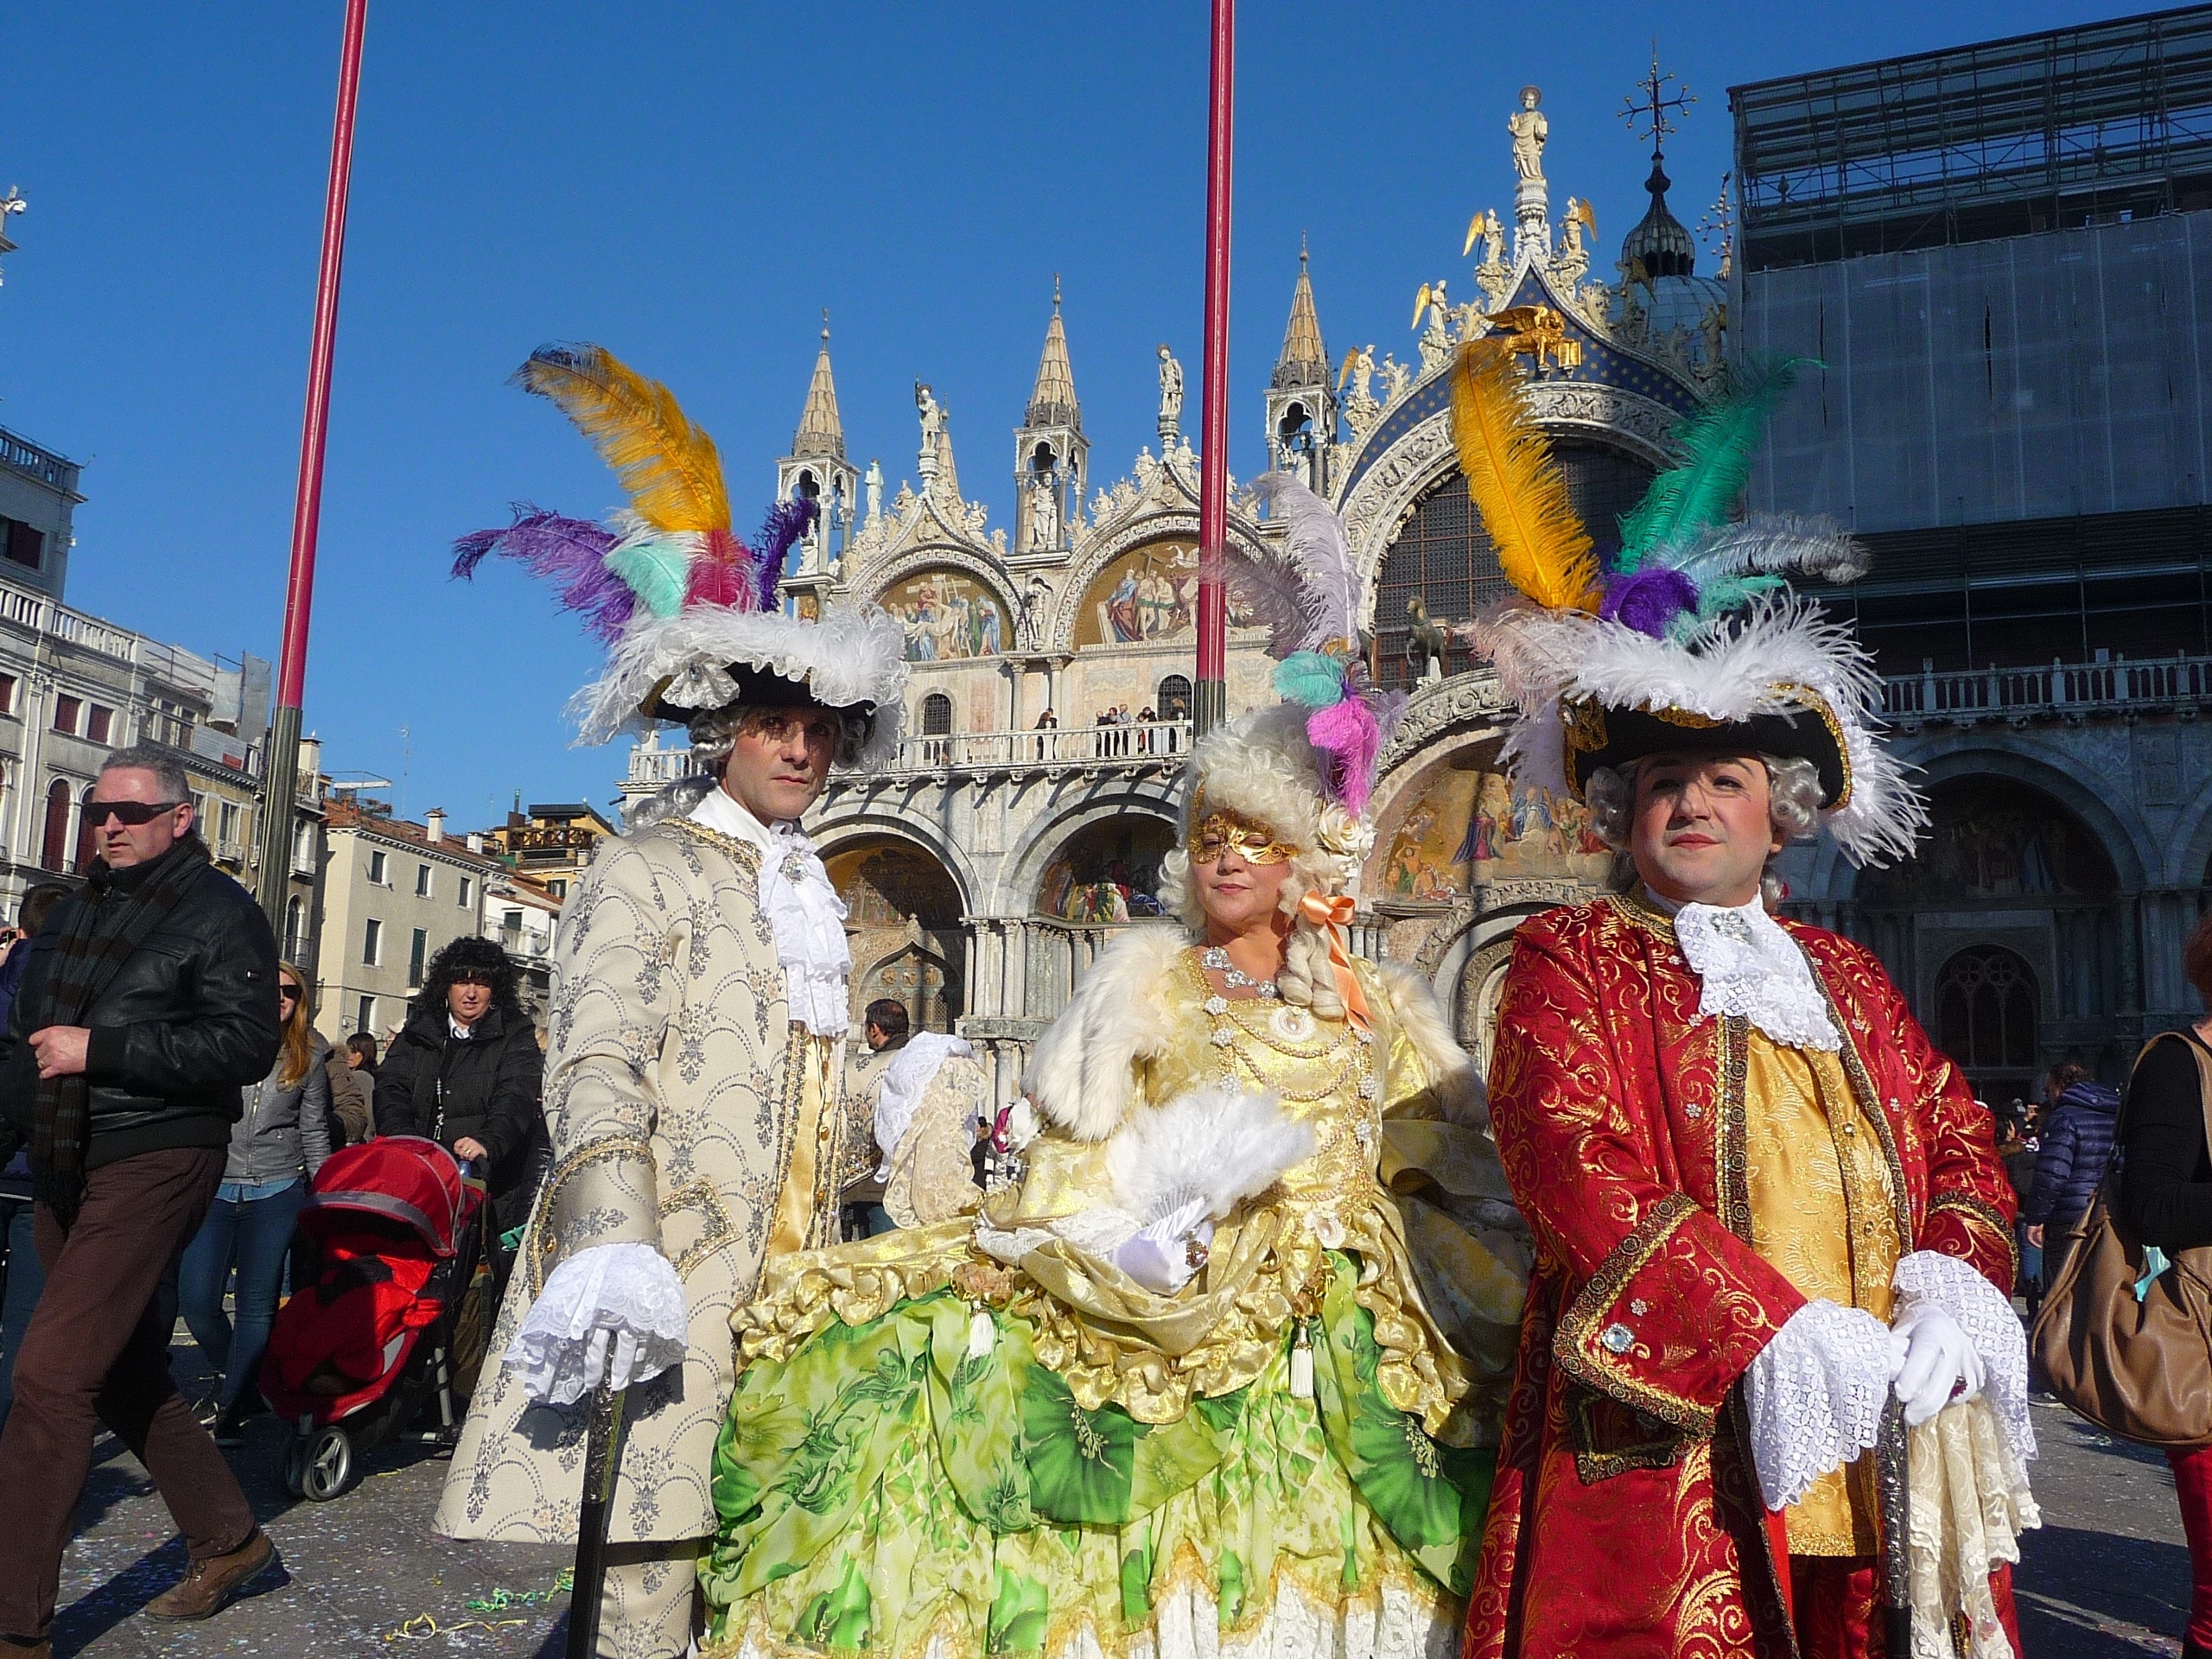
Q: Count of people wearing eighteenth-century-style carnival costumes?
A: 3